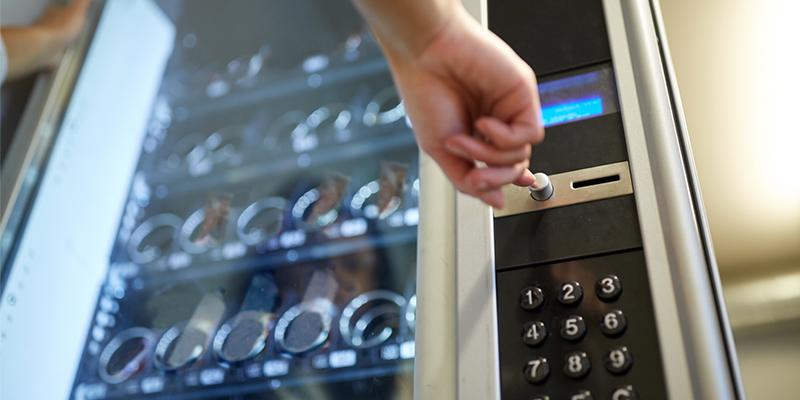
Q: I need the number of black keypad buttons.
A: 12